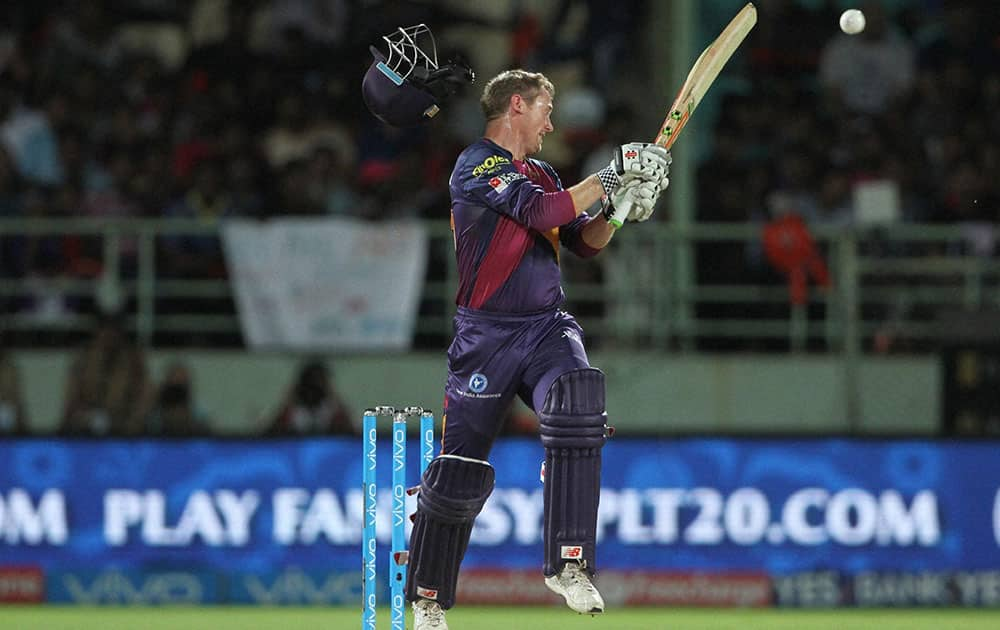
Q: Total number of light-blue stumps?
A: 3